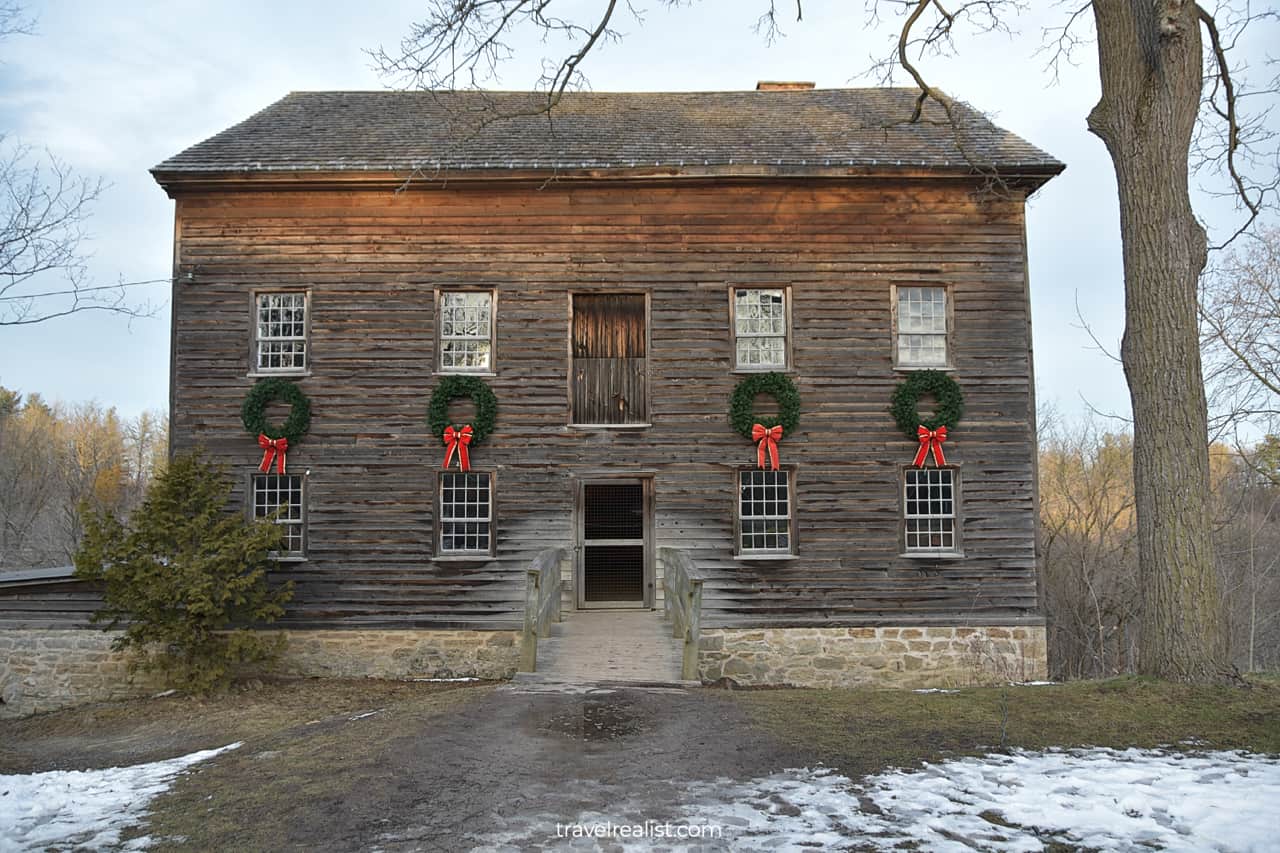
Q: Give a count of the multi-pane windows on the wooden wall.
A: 8